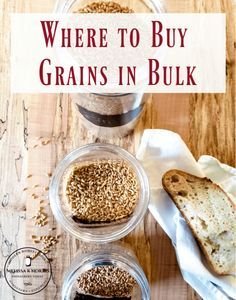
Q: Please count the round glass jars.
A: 3